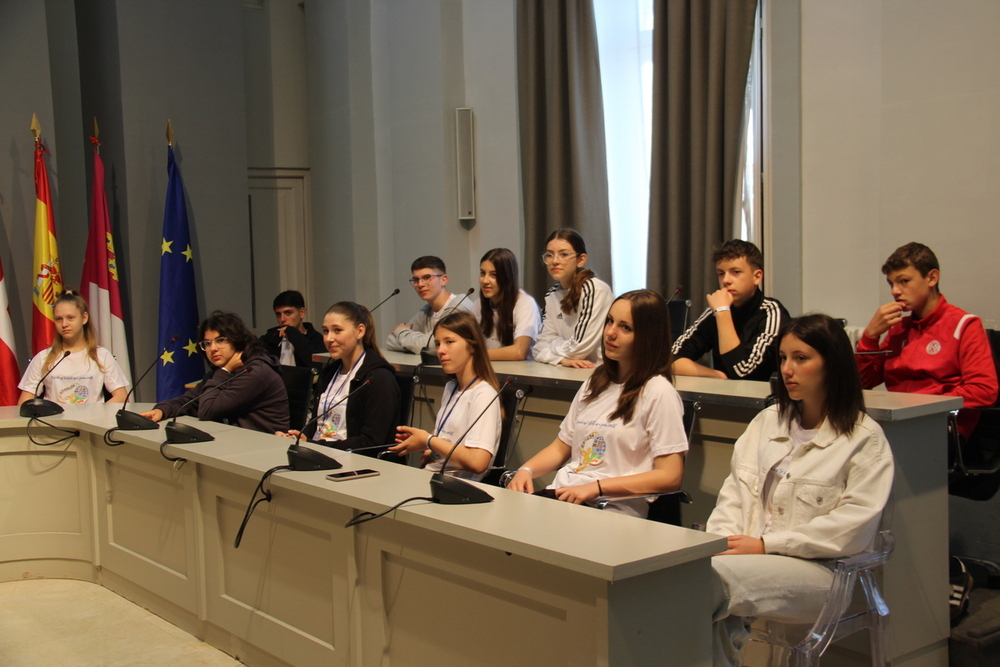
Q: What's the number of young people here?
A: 12